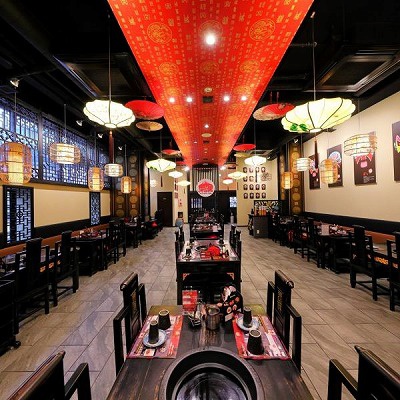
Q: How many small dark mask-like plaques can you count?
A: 14